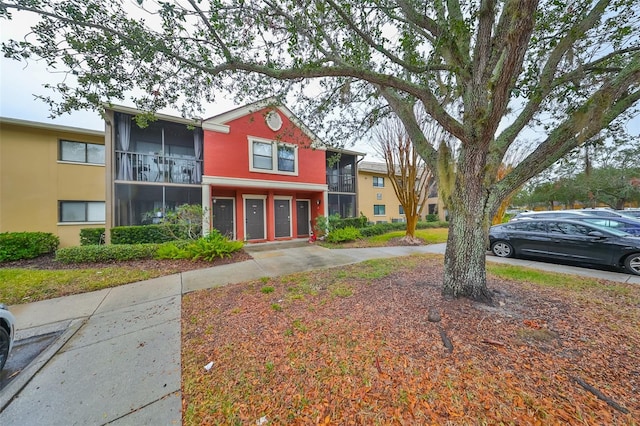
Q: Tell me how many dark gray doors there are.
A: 4